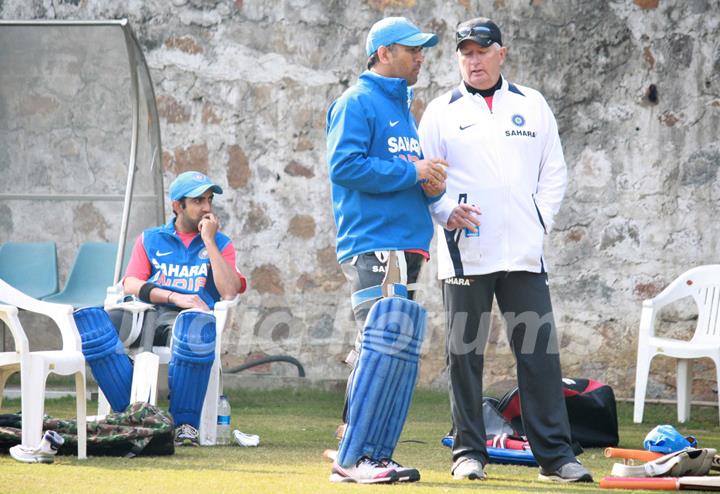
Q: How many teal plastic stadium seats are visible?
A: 2